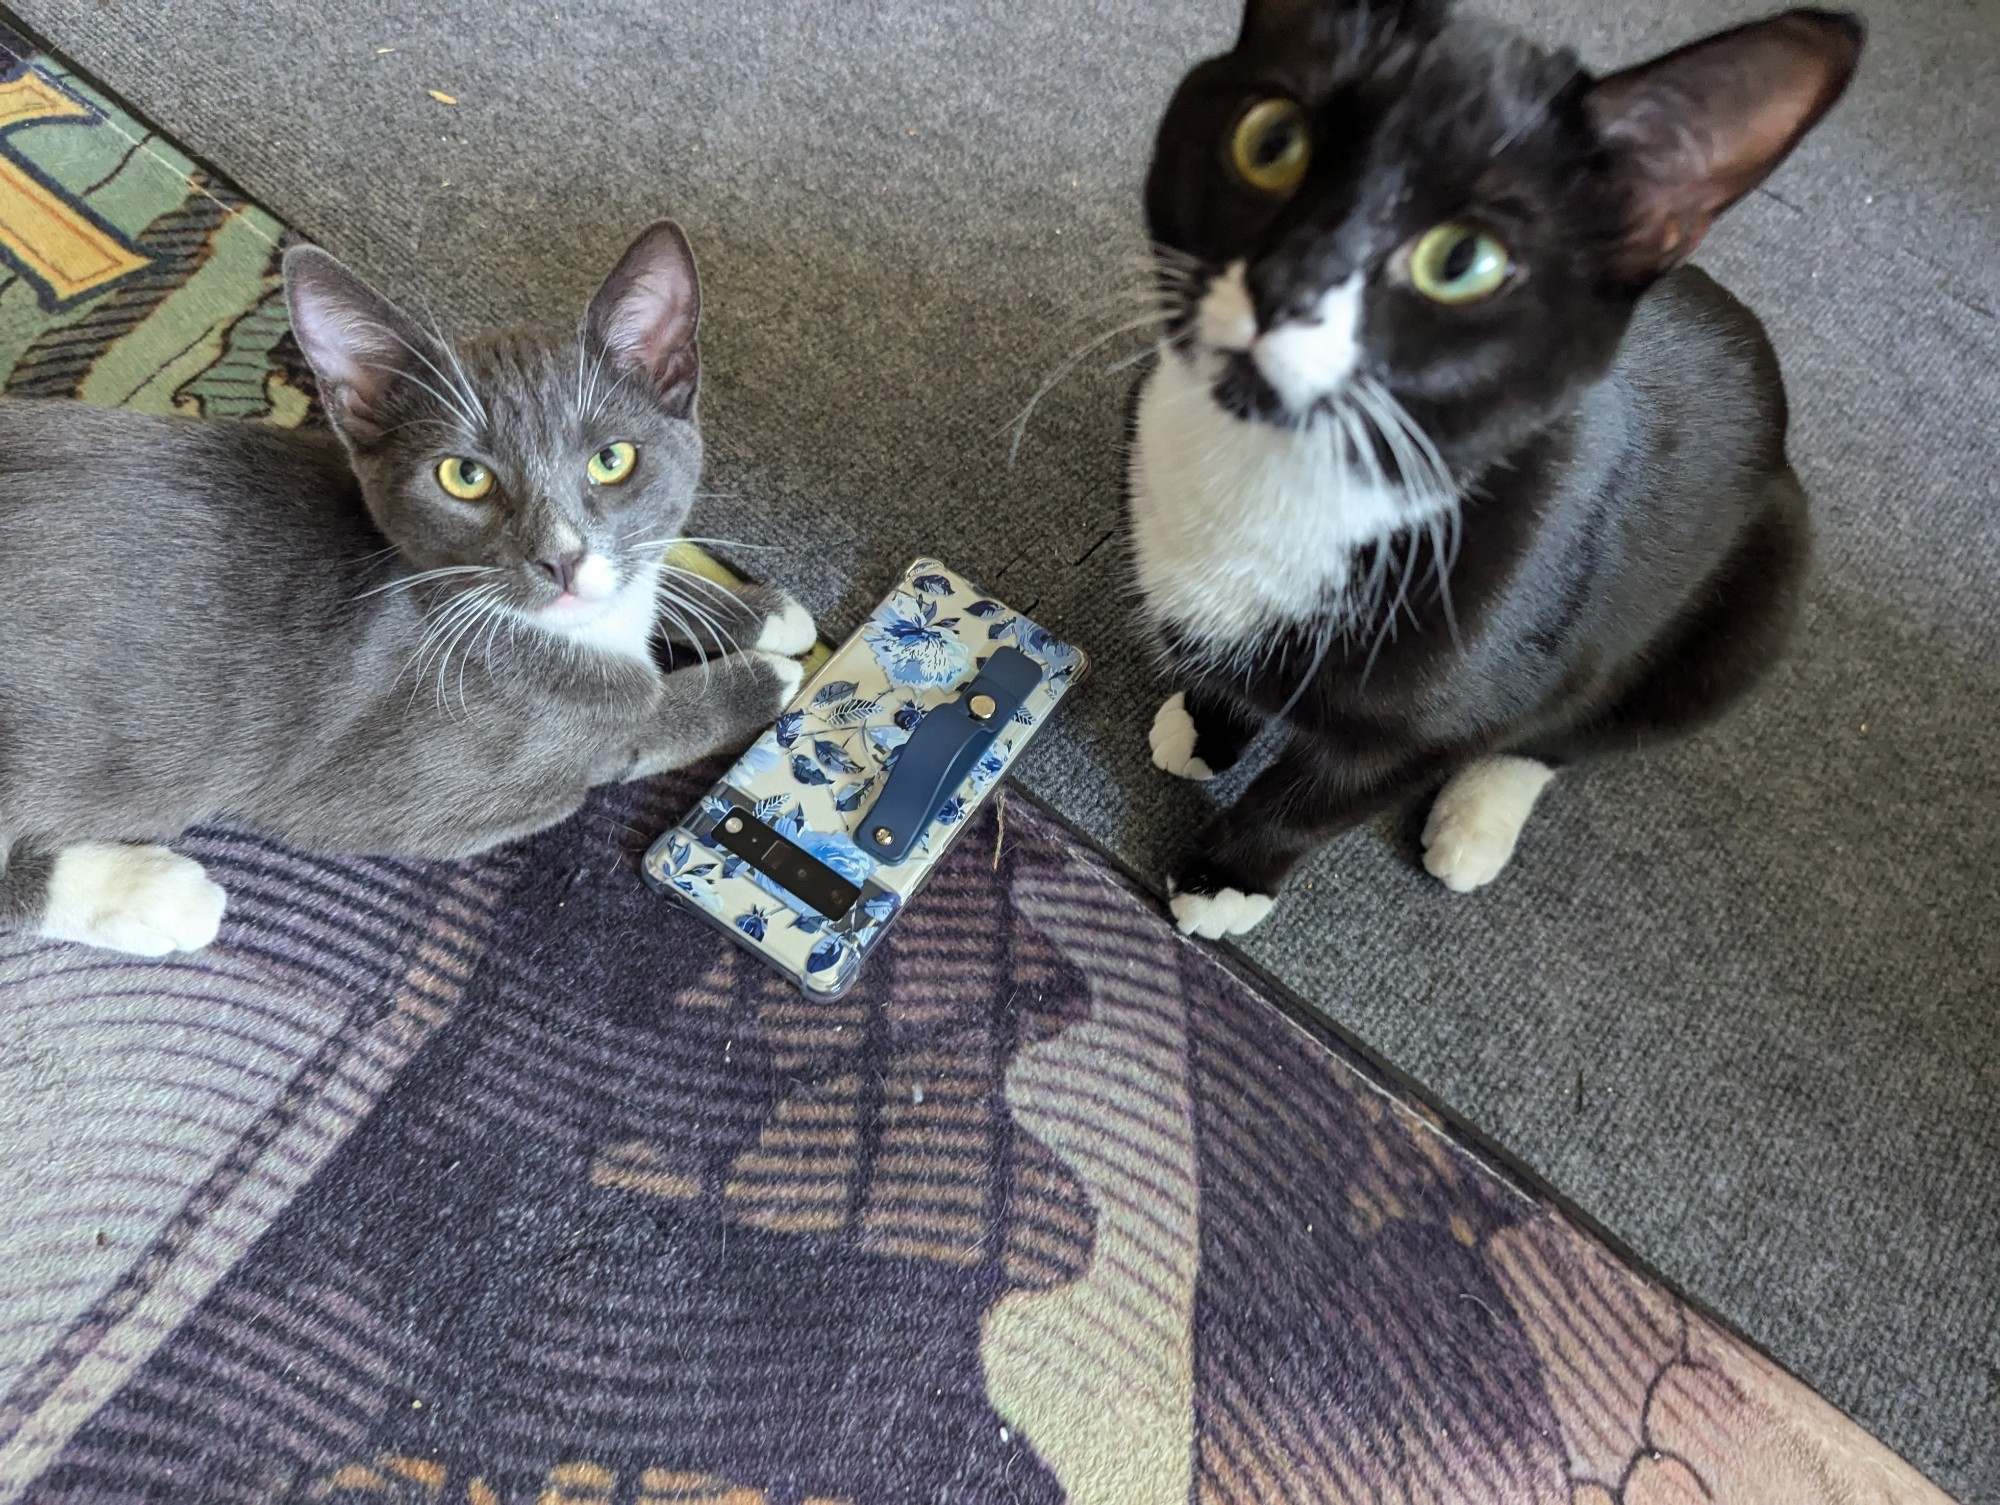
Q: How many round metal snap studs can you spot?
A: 2